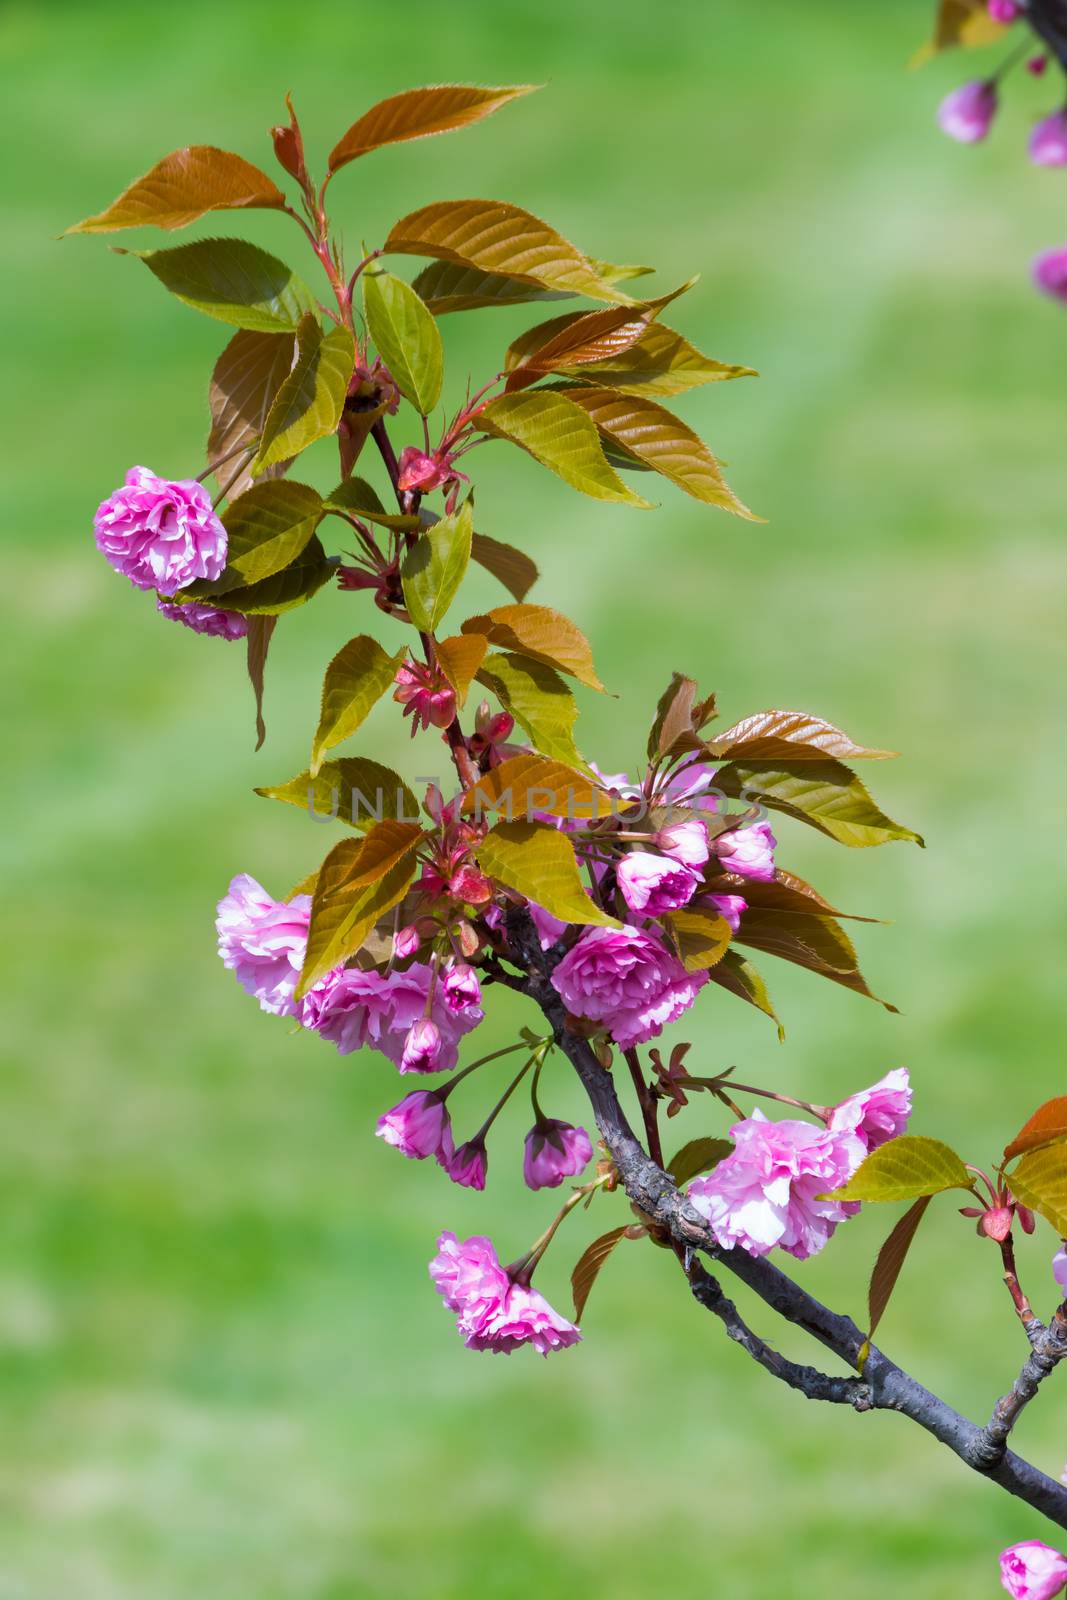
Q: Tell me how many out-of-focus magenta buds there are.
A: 5